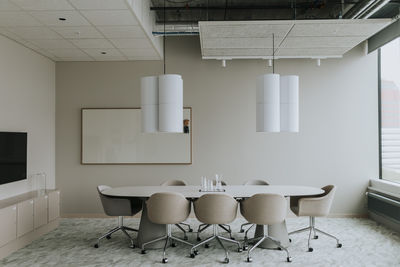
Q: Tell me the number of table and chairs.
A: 9